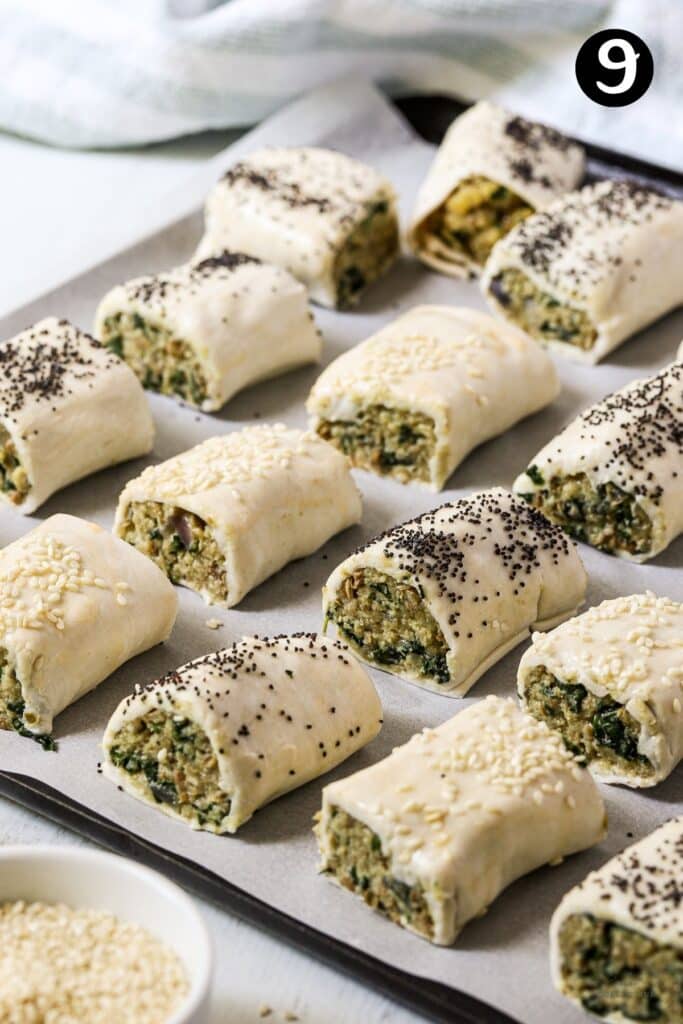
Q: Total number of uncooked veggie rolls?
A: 14